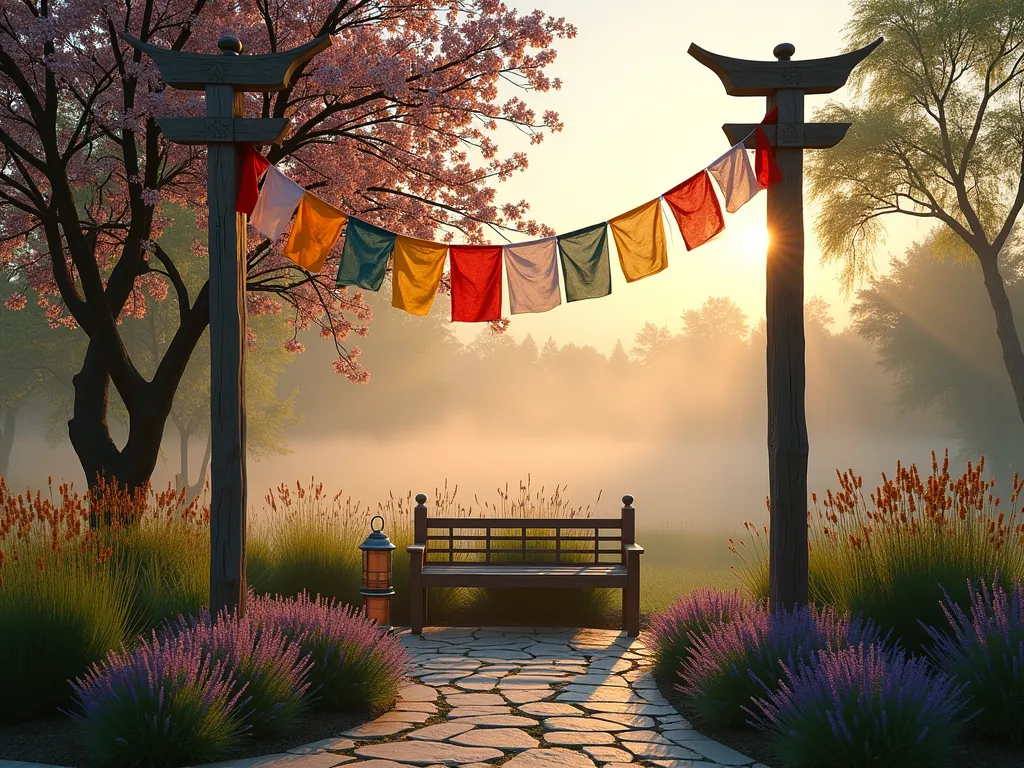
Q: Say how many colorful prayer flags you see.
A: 12